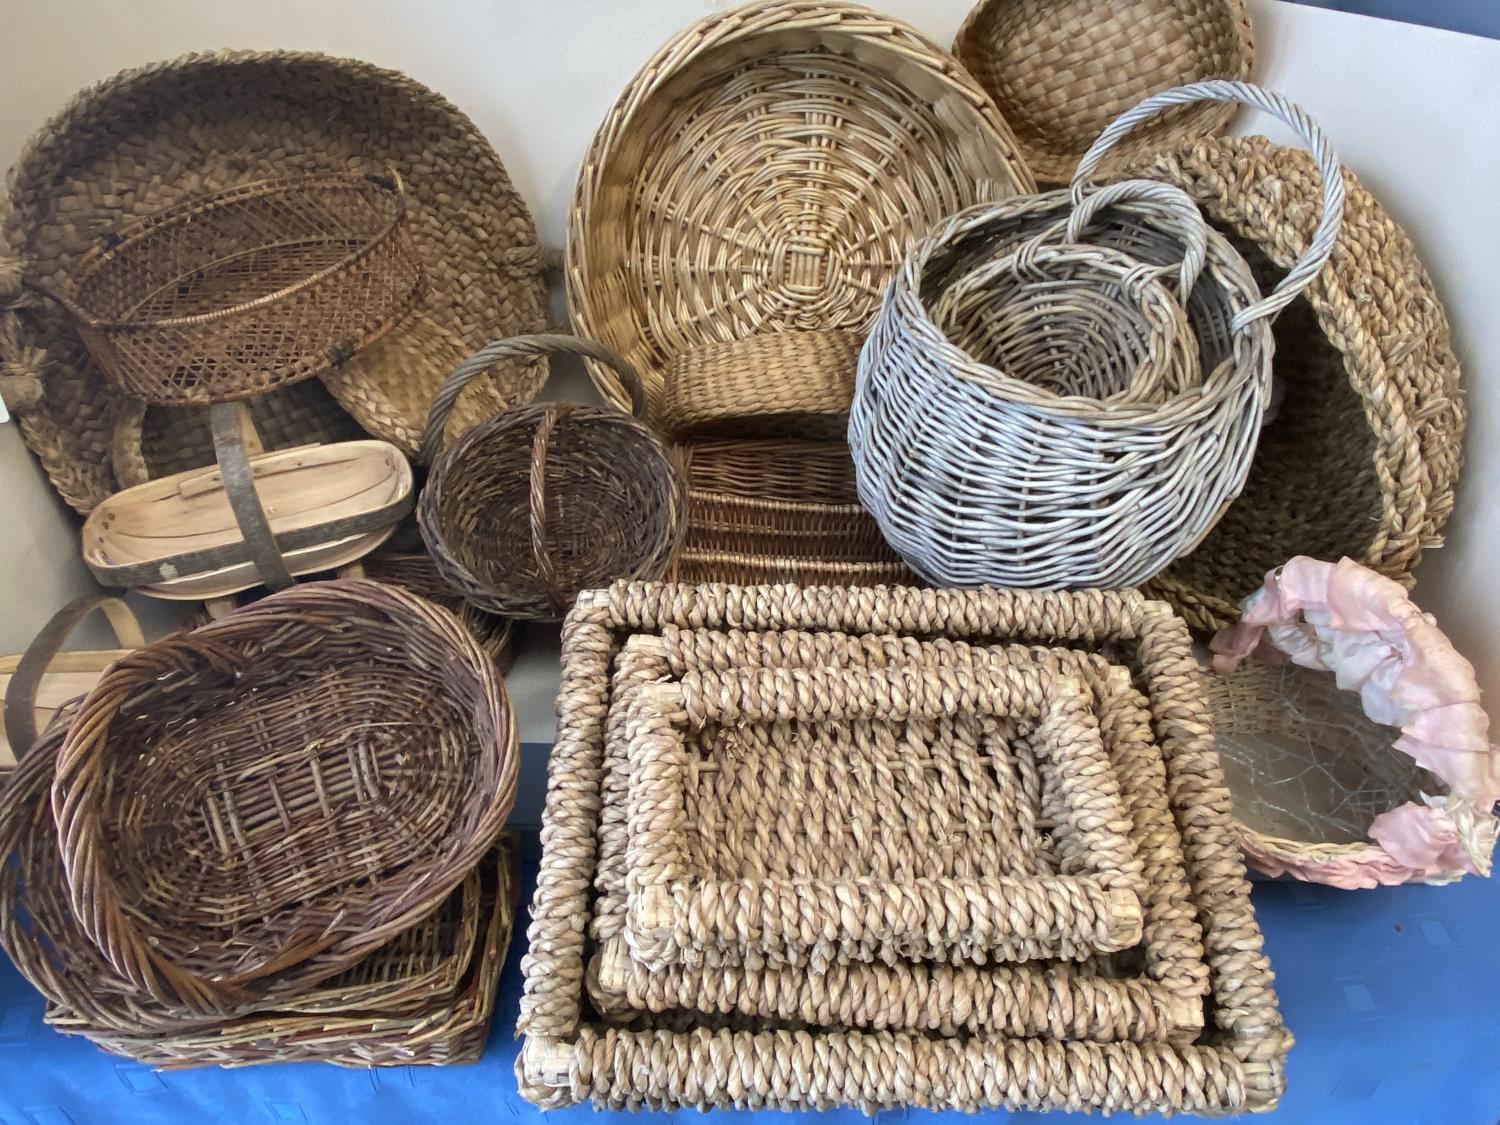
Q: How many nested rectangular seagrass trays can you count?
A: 3